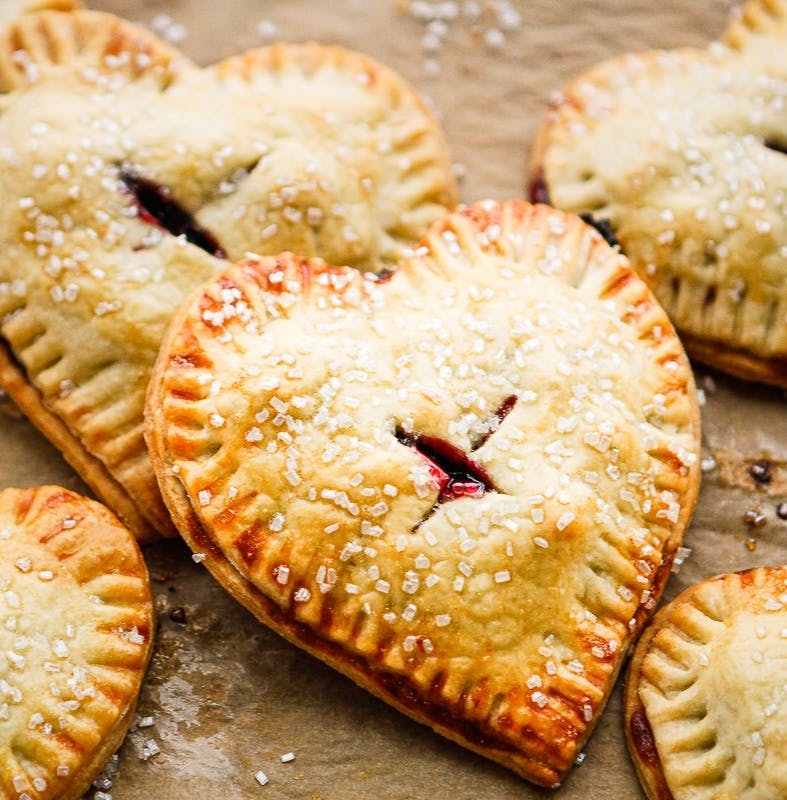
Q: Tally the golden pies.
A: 5